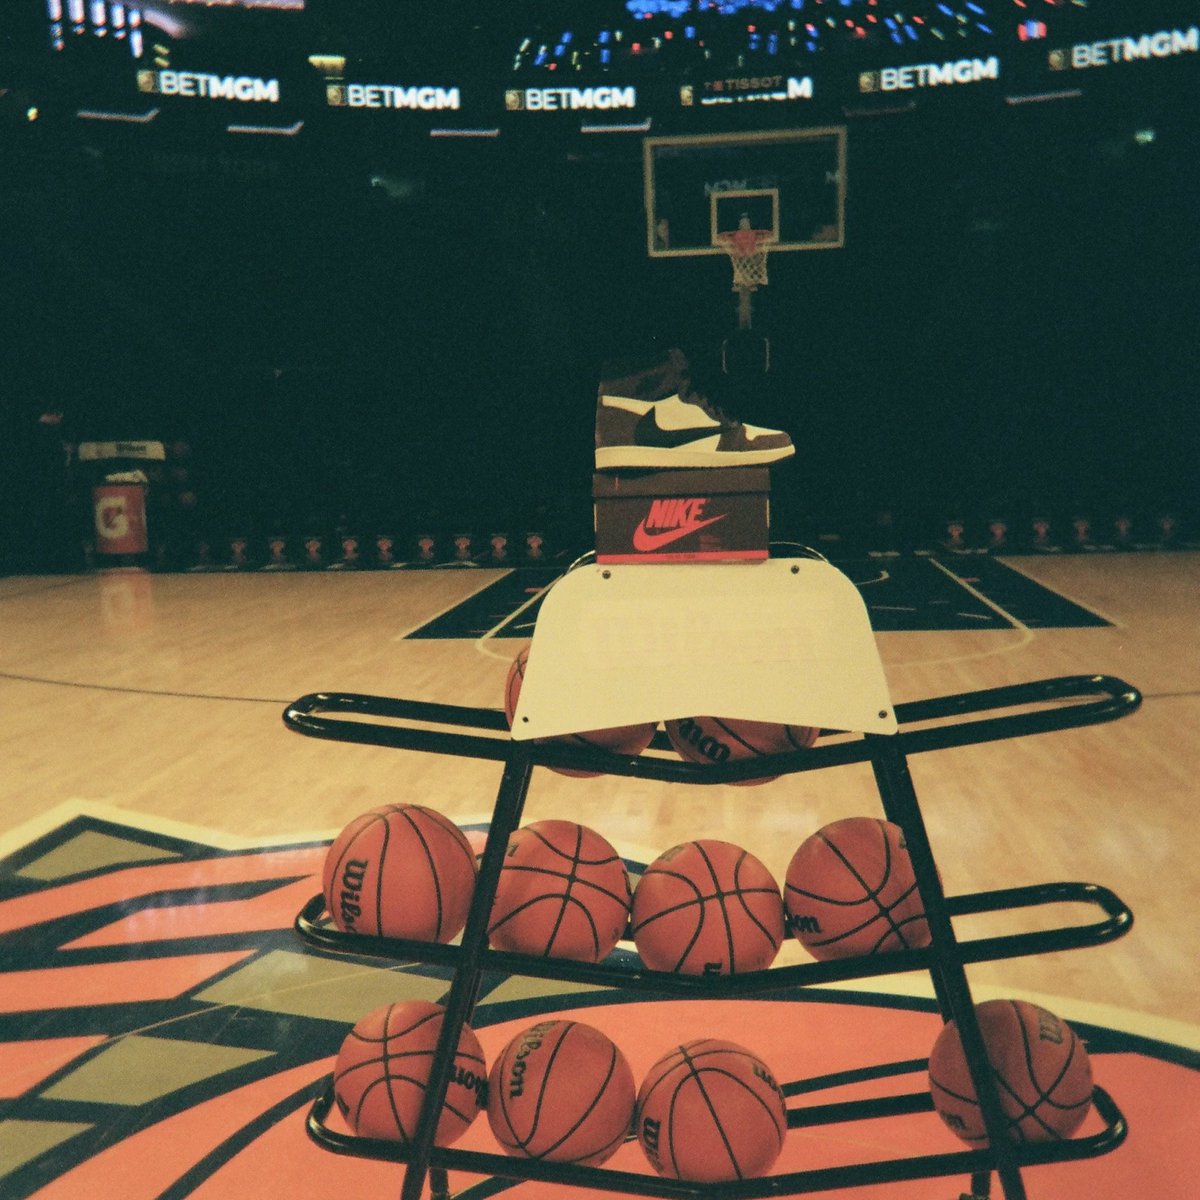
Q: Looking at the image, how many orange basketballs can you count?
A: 10